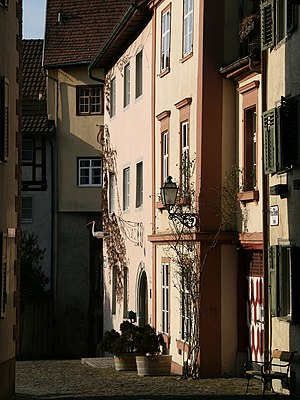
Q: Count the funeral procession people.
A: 0